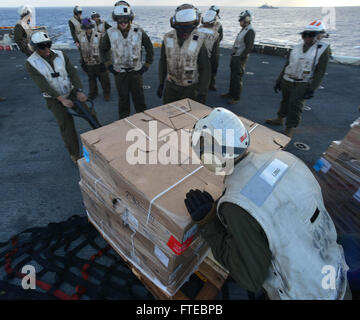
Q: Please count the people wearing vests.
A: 12